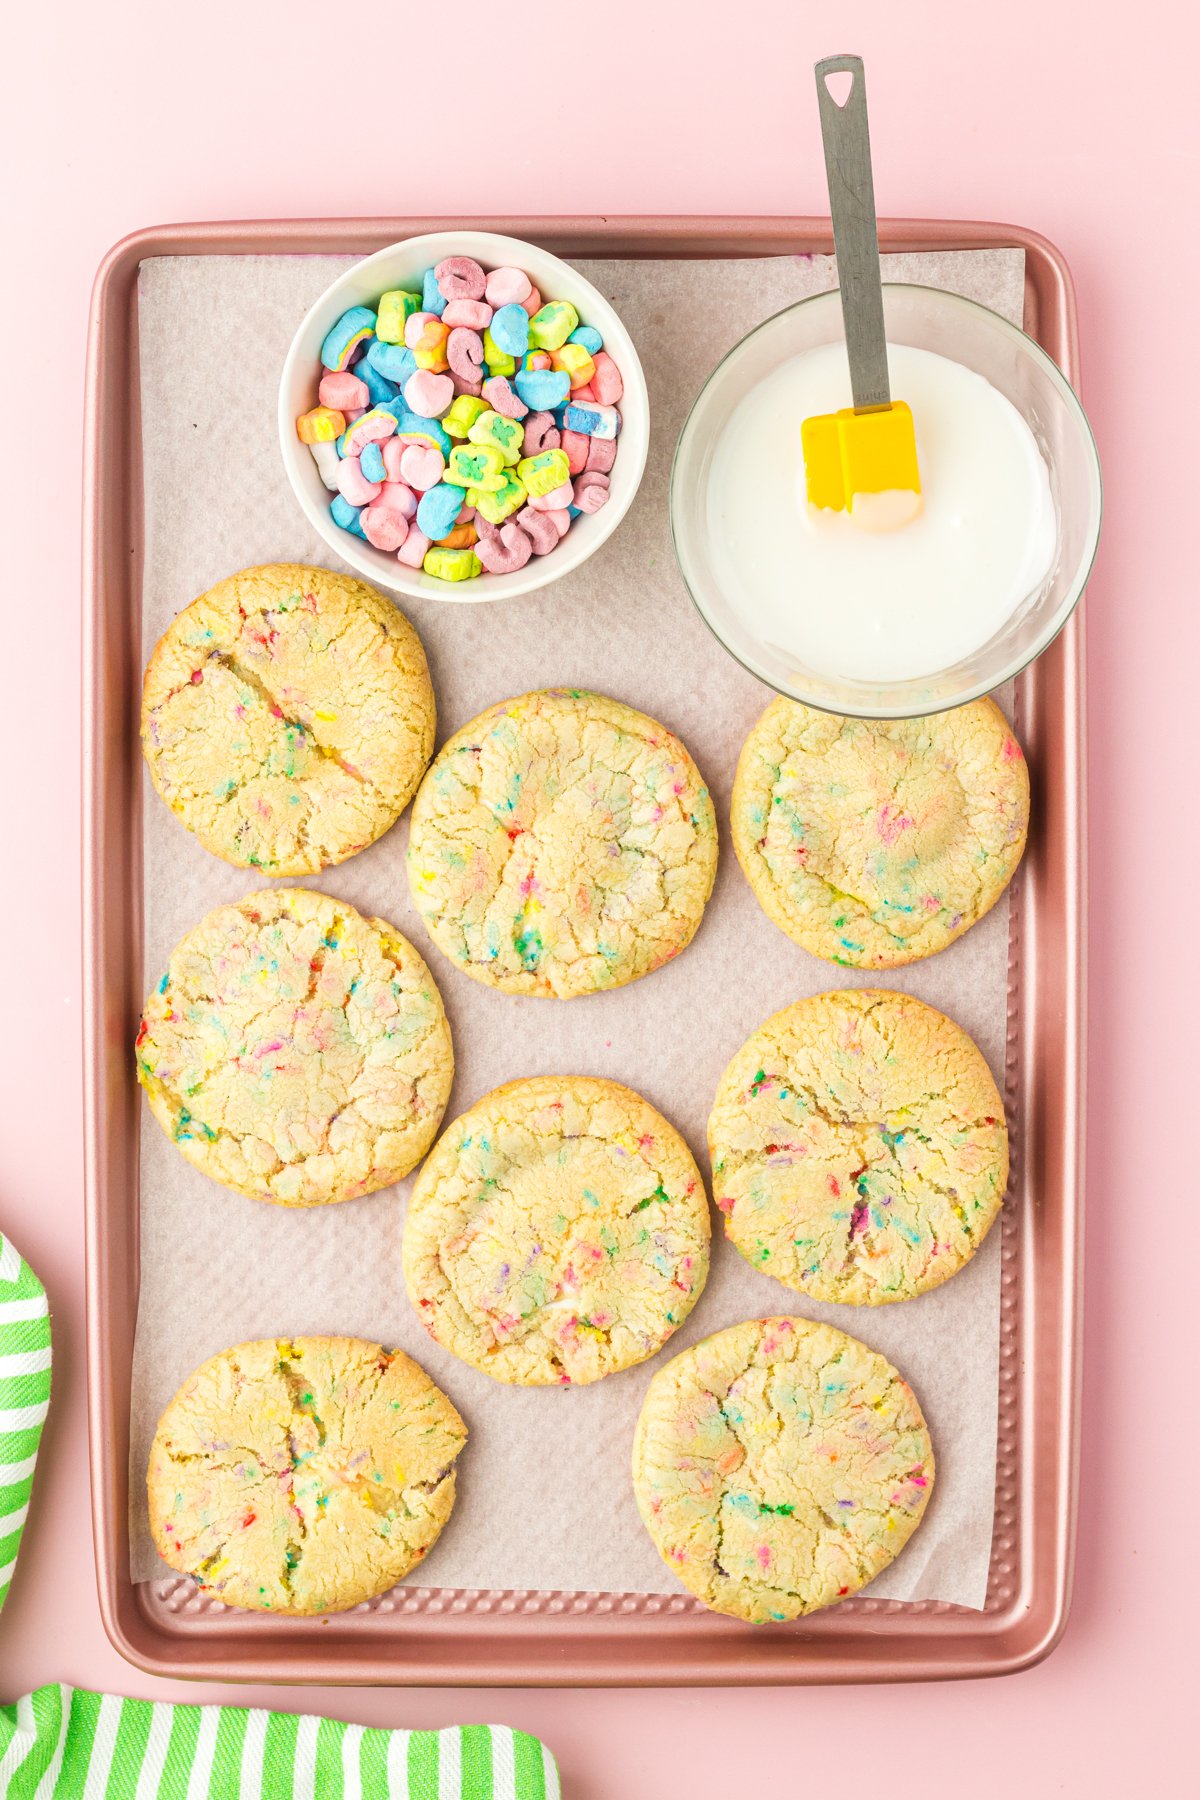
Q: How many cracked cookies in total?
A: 8